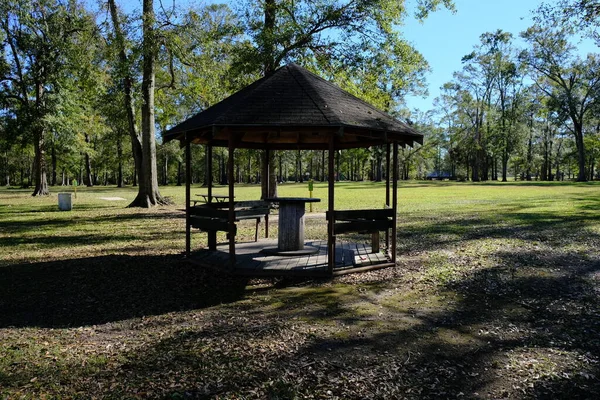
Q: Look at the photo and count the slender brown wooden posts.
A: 7